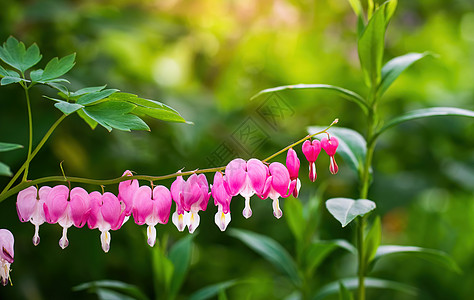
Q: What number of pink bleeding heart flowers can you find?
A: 14